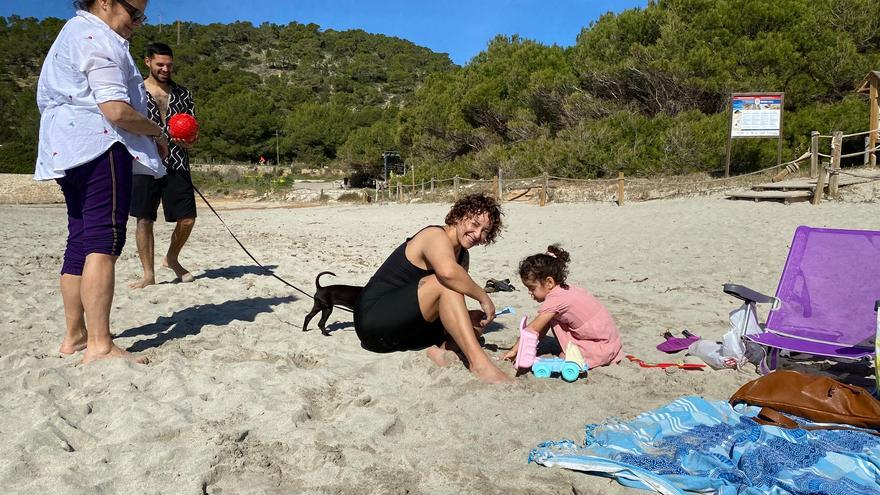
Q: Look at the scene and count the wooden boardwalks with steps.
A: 1